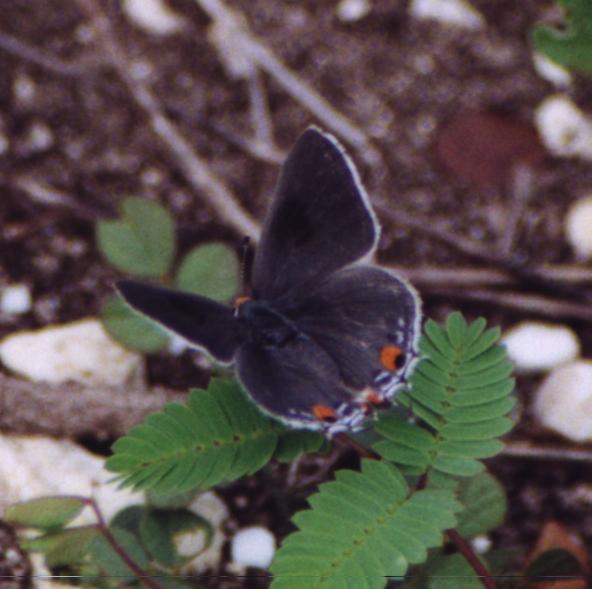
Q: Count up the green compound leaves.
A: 3